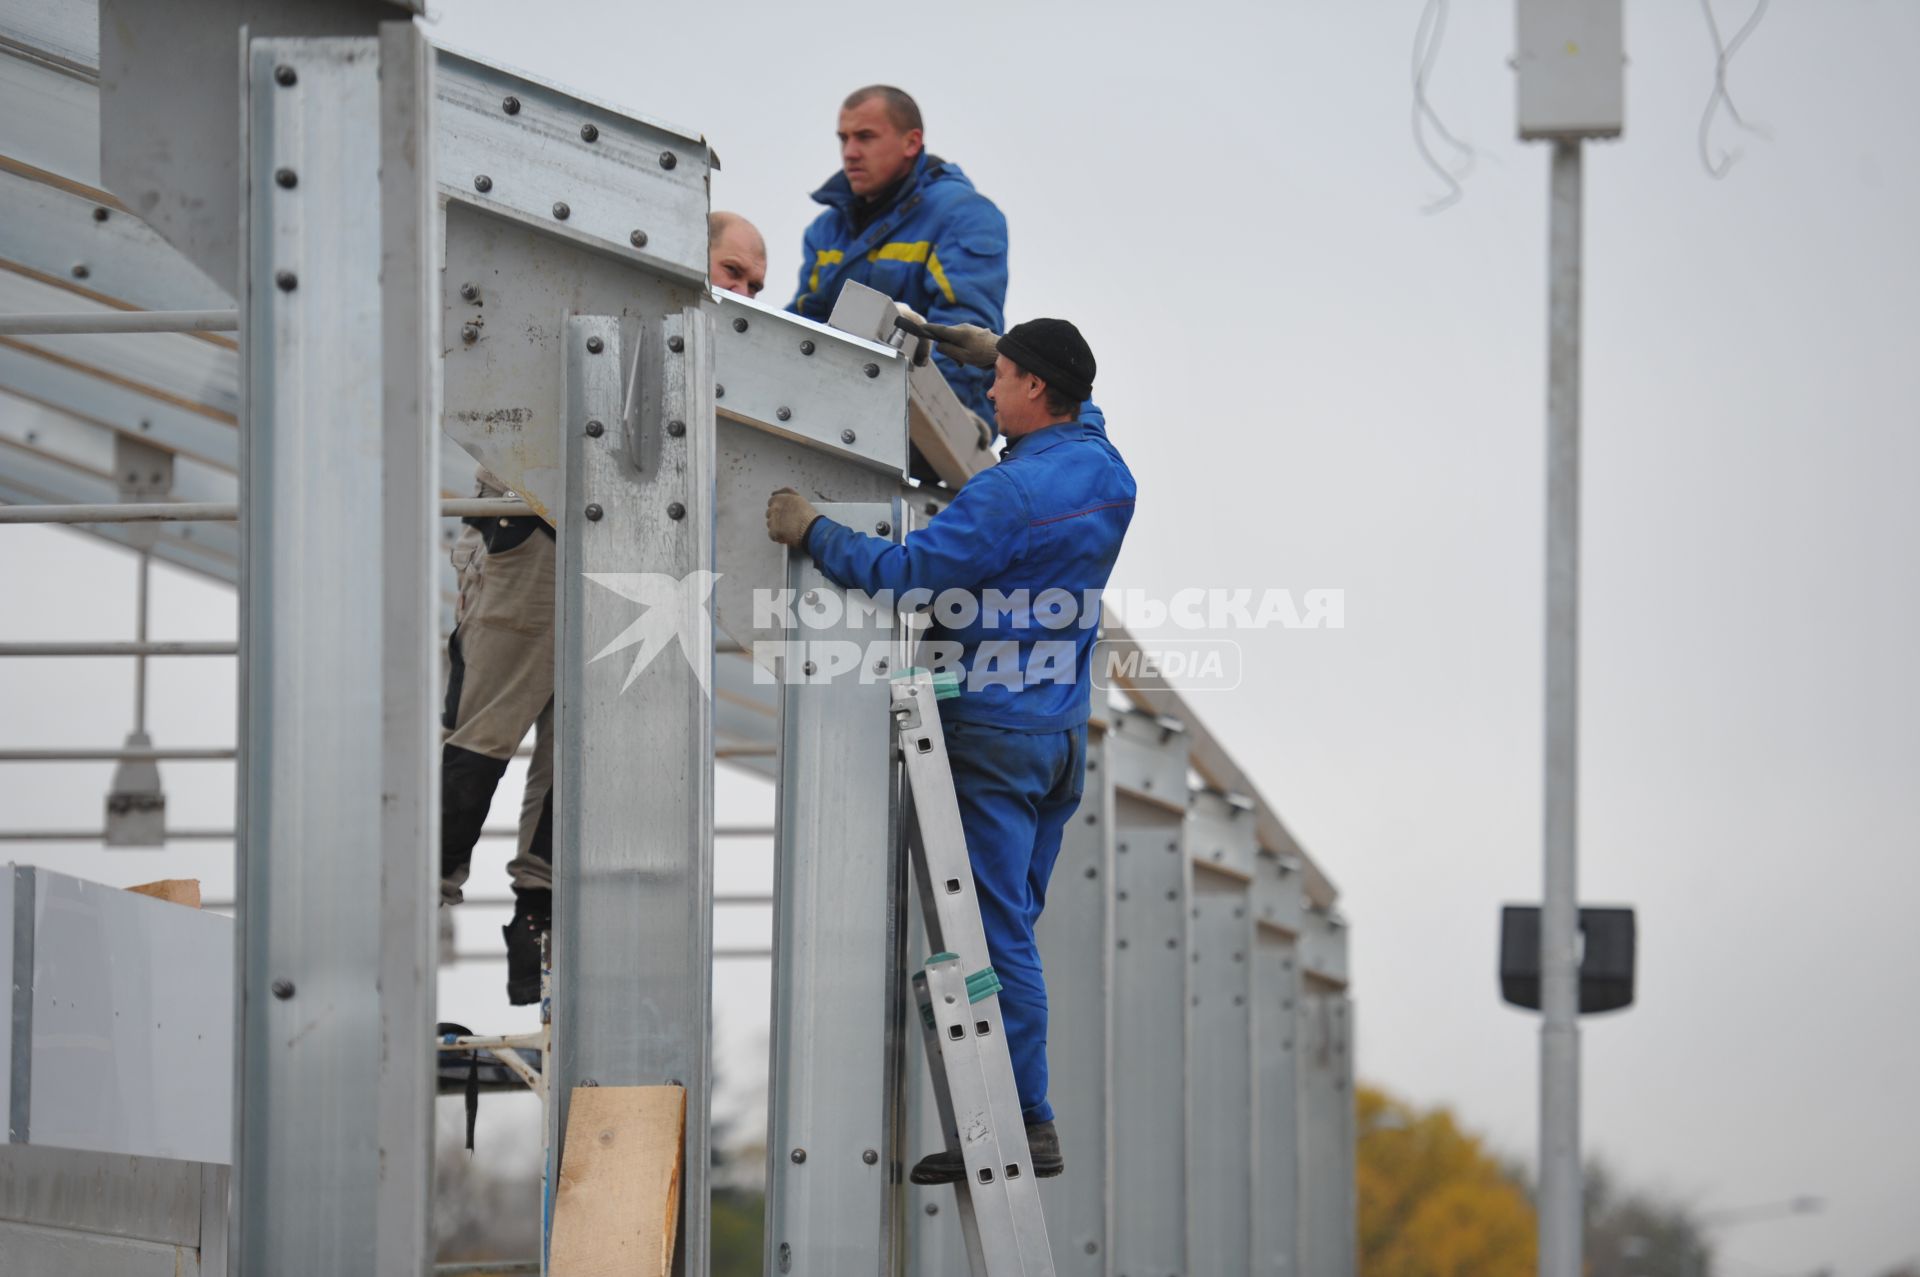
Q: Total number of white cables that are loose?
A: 4